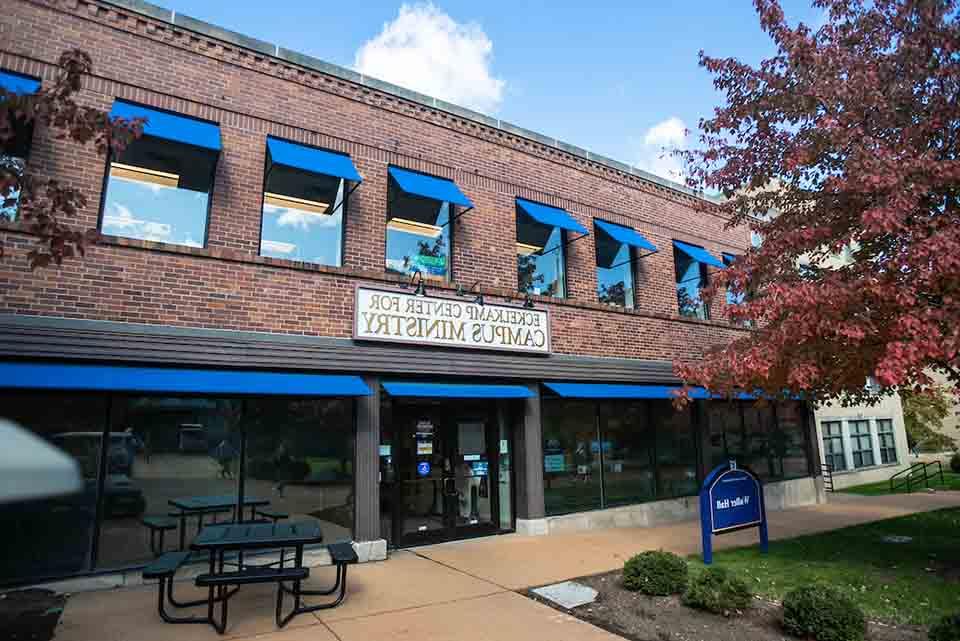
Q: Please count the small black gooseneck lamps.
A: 3